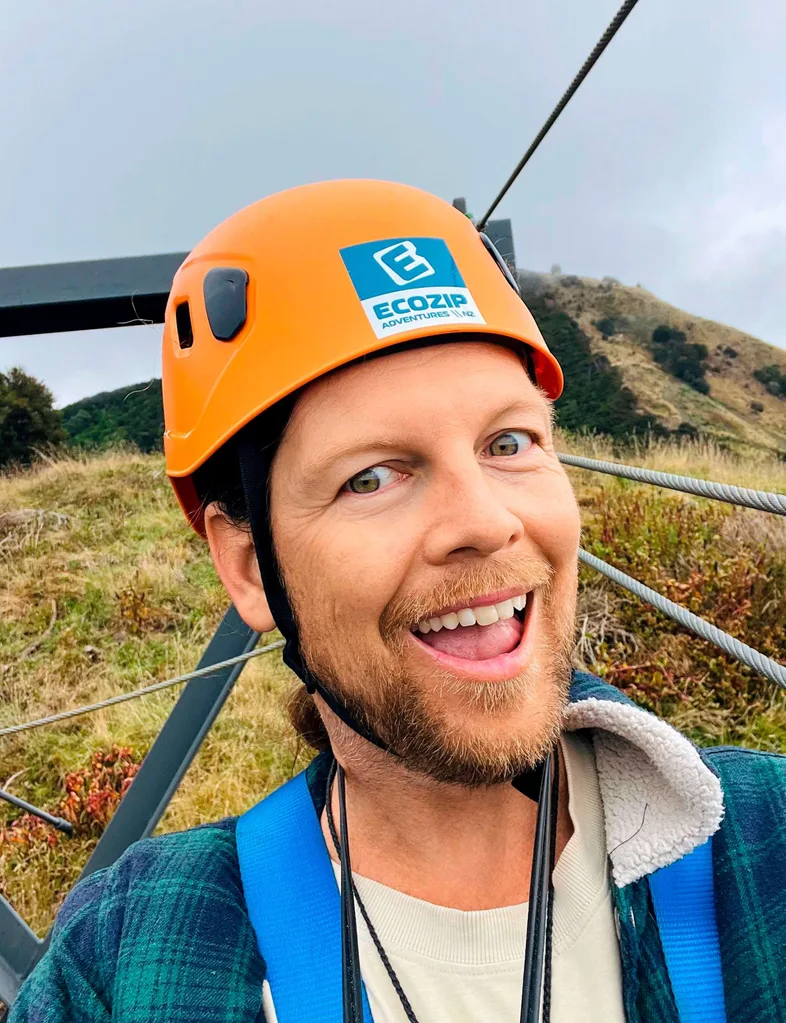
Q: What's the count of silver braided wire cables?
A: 3